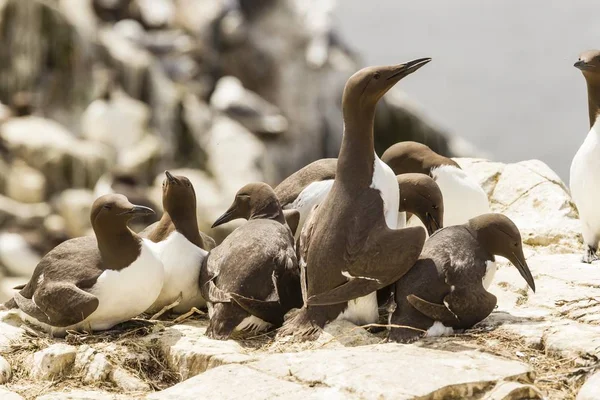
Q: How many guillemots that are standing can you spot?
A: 2